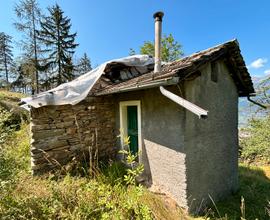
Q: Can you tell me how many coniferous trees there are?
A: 4